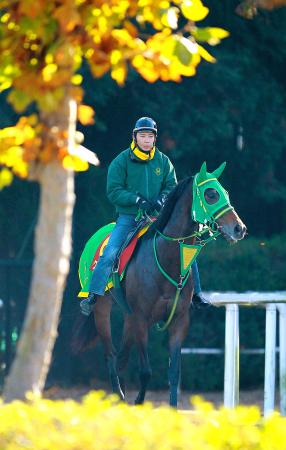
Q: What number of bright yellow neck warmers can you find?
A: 1